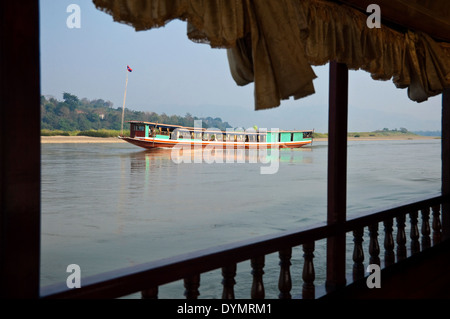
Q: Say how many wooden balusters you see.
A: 13